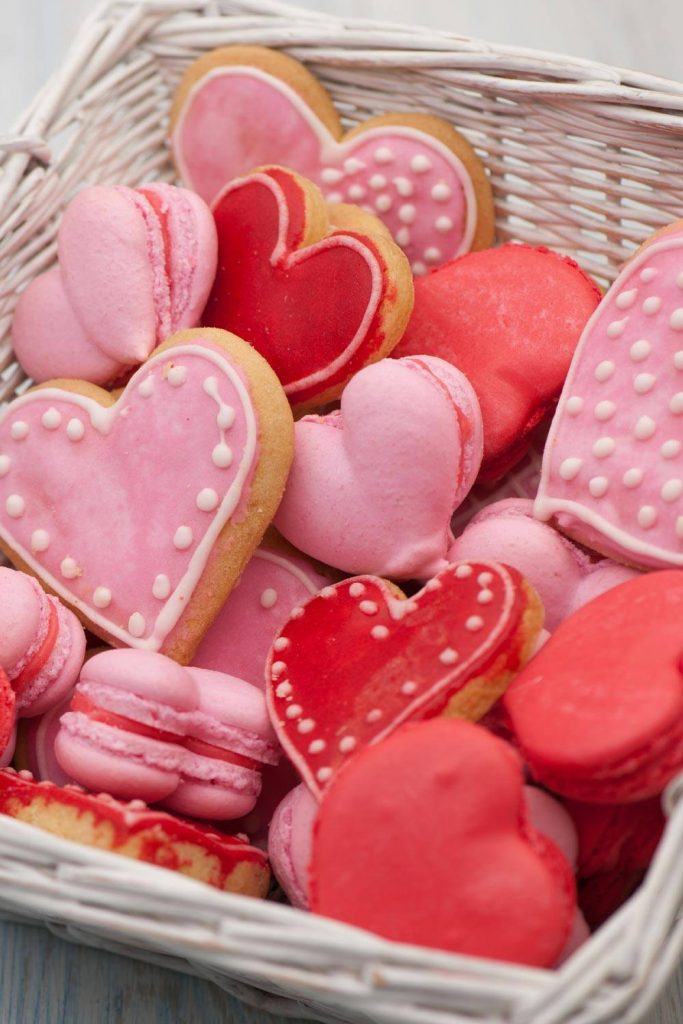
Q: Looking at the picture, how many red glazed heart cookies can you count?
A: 3